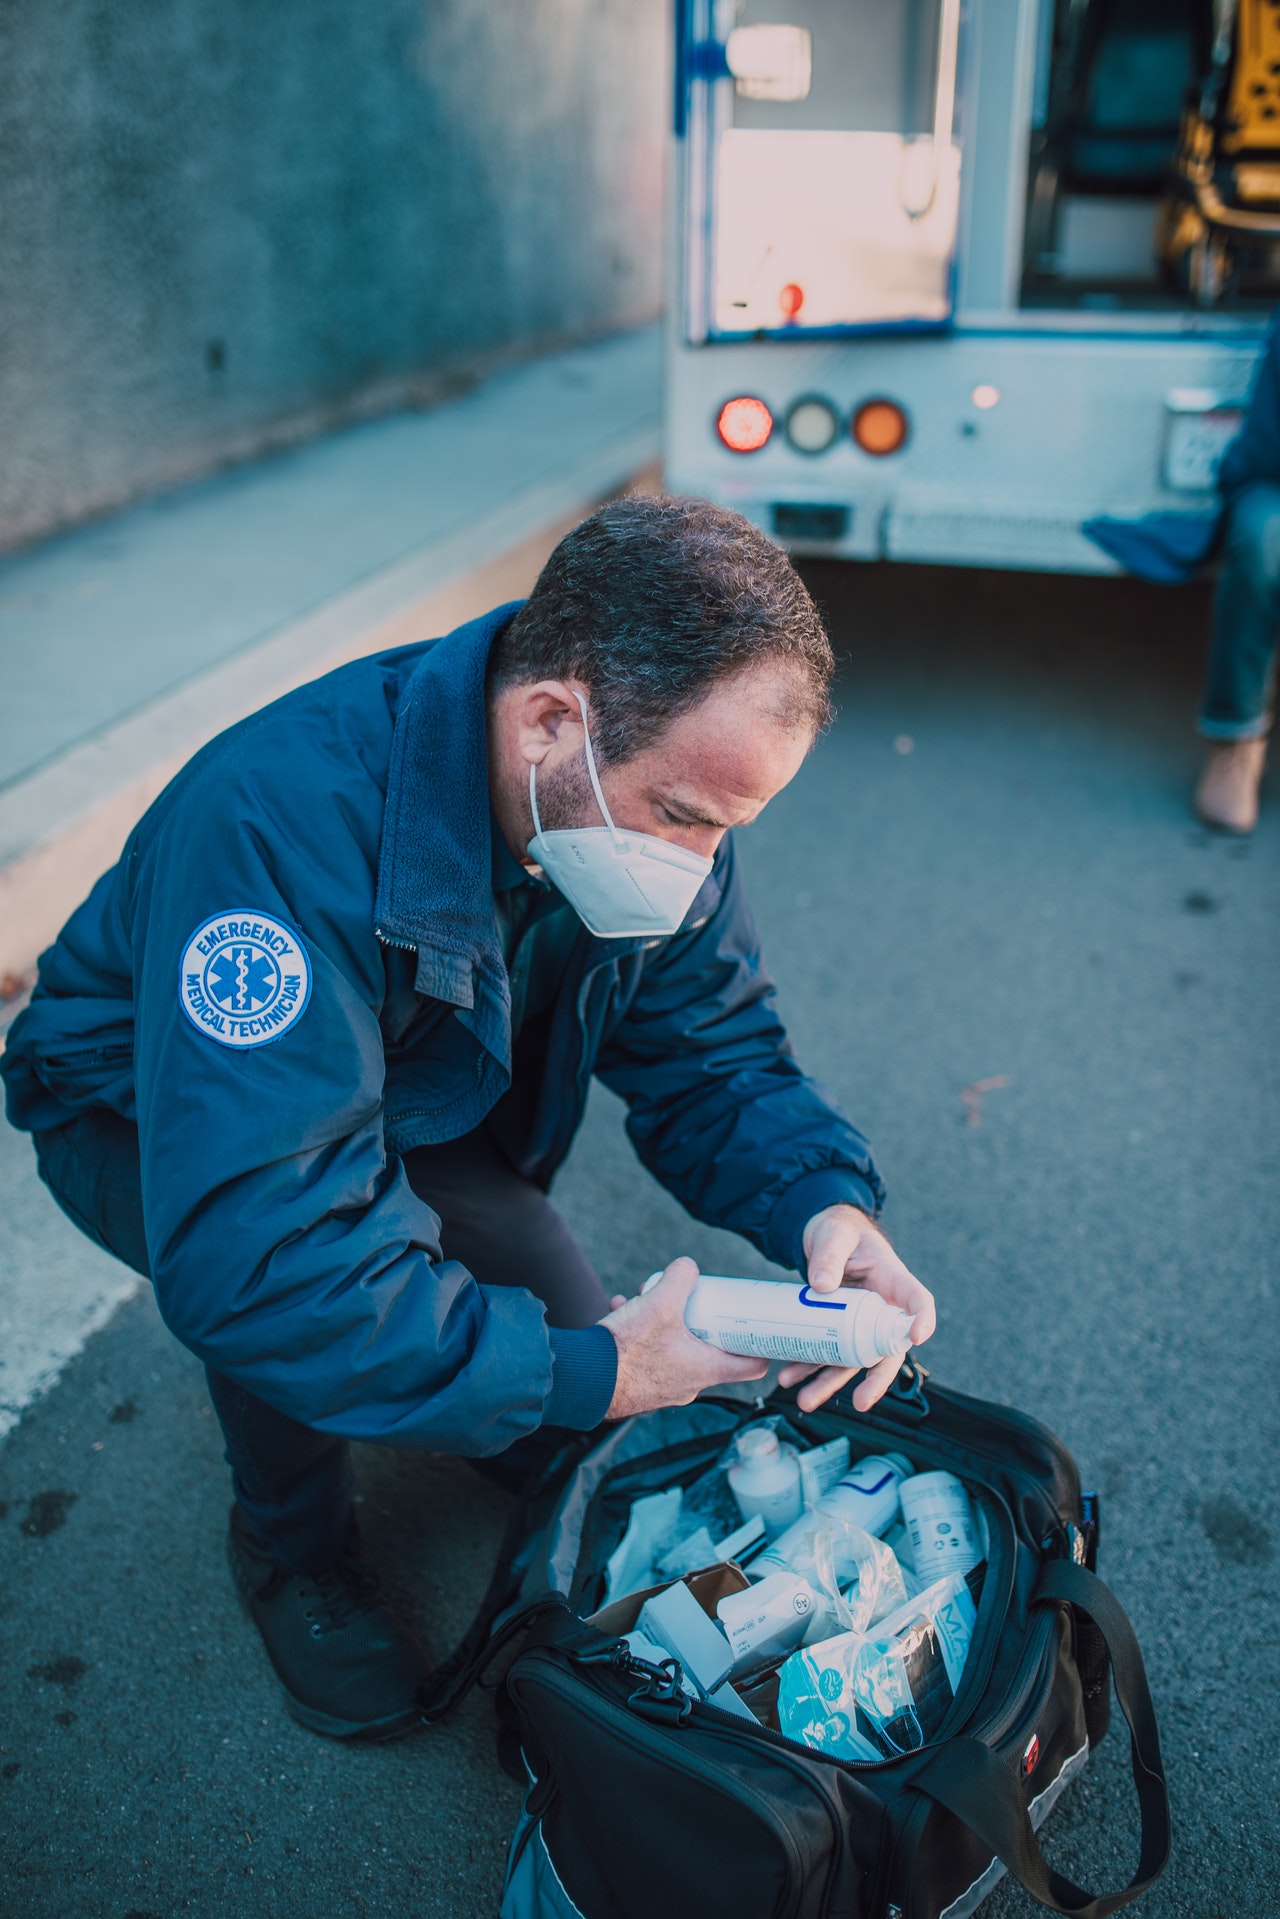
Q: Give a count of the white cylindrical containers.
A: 4